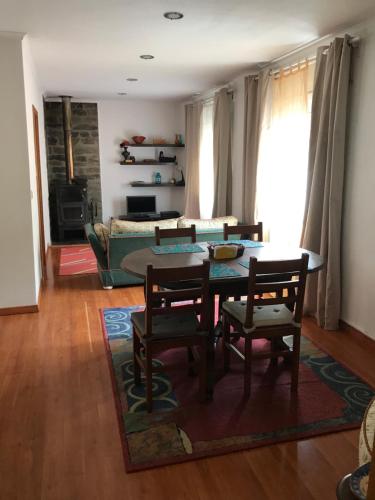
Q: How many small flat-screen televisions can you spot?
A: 1